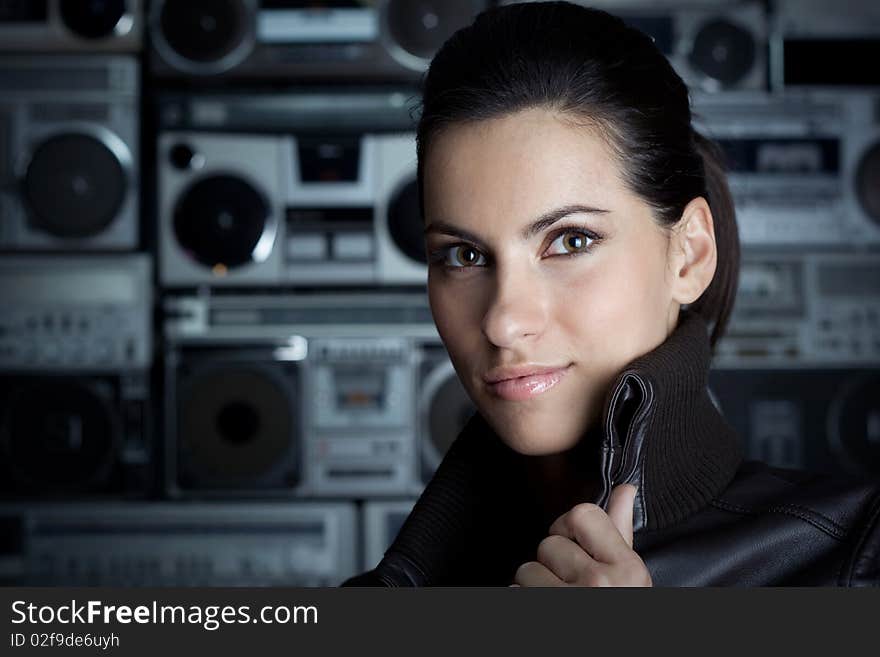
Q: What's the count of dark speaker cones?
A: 12